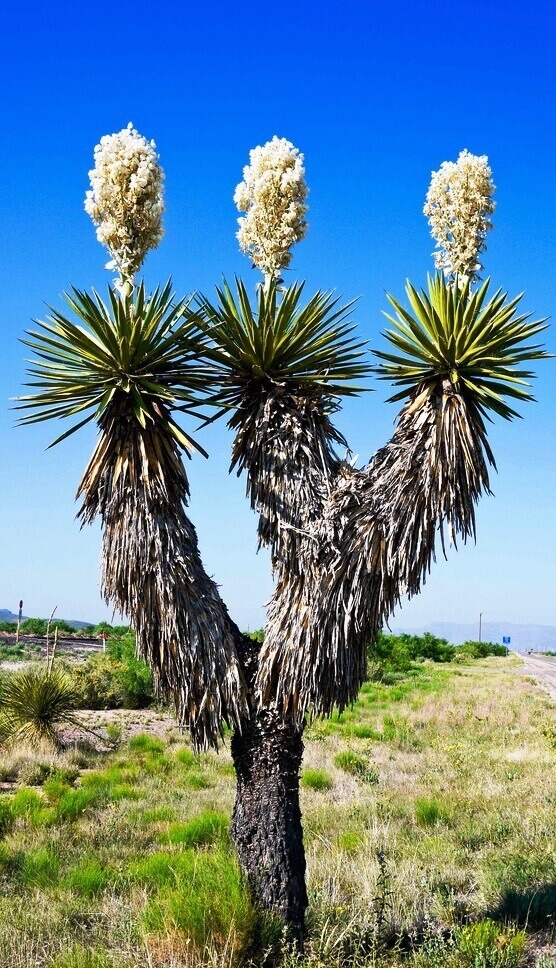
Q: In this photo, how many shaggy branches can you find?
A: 3